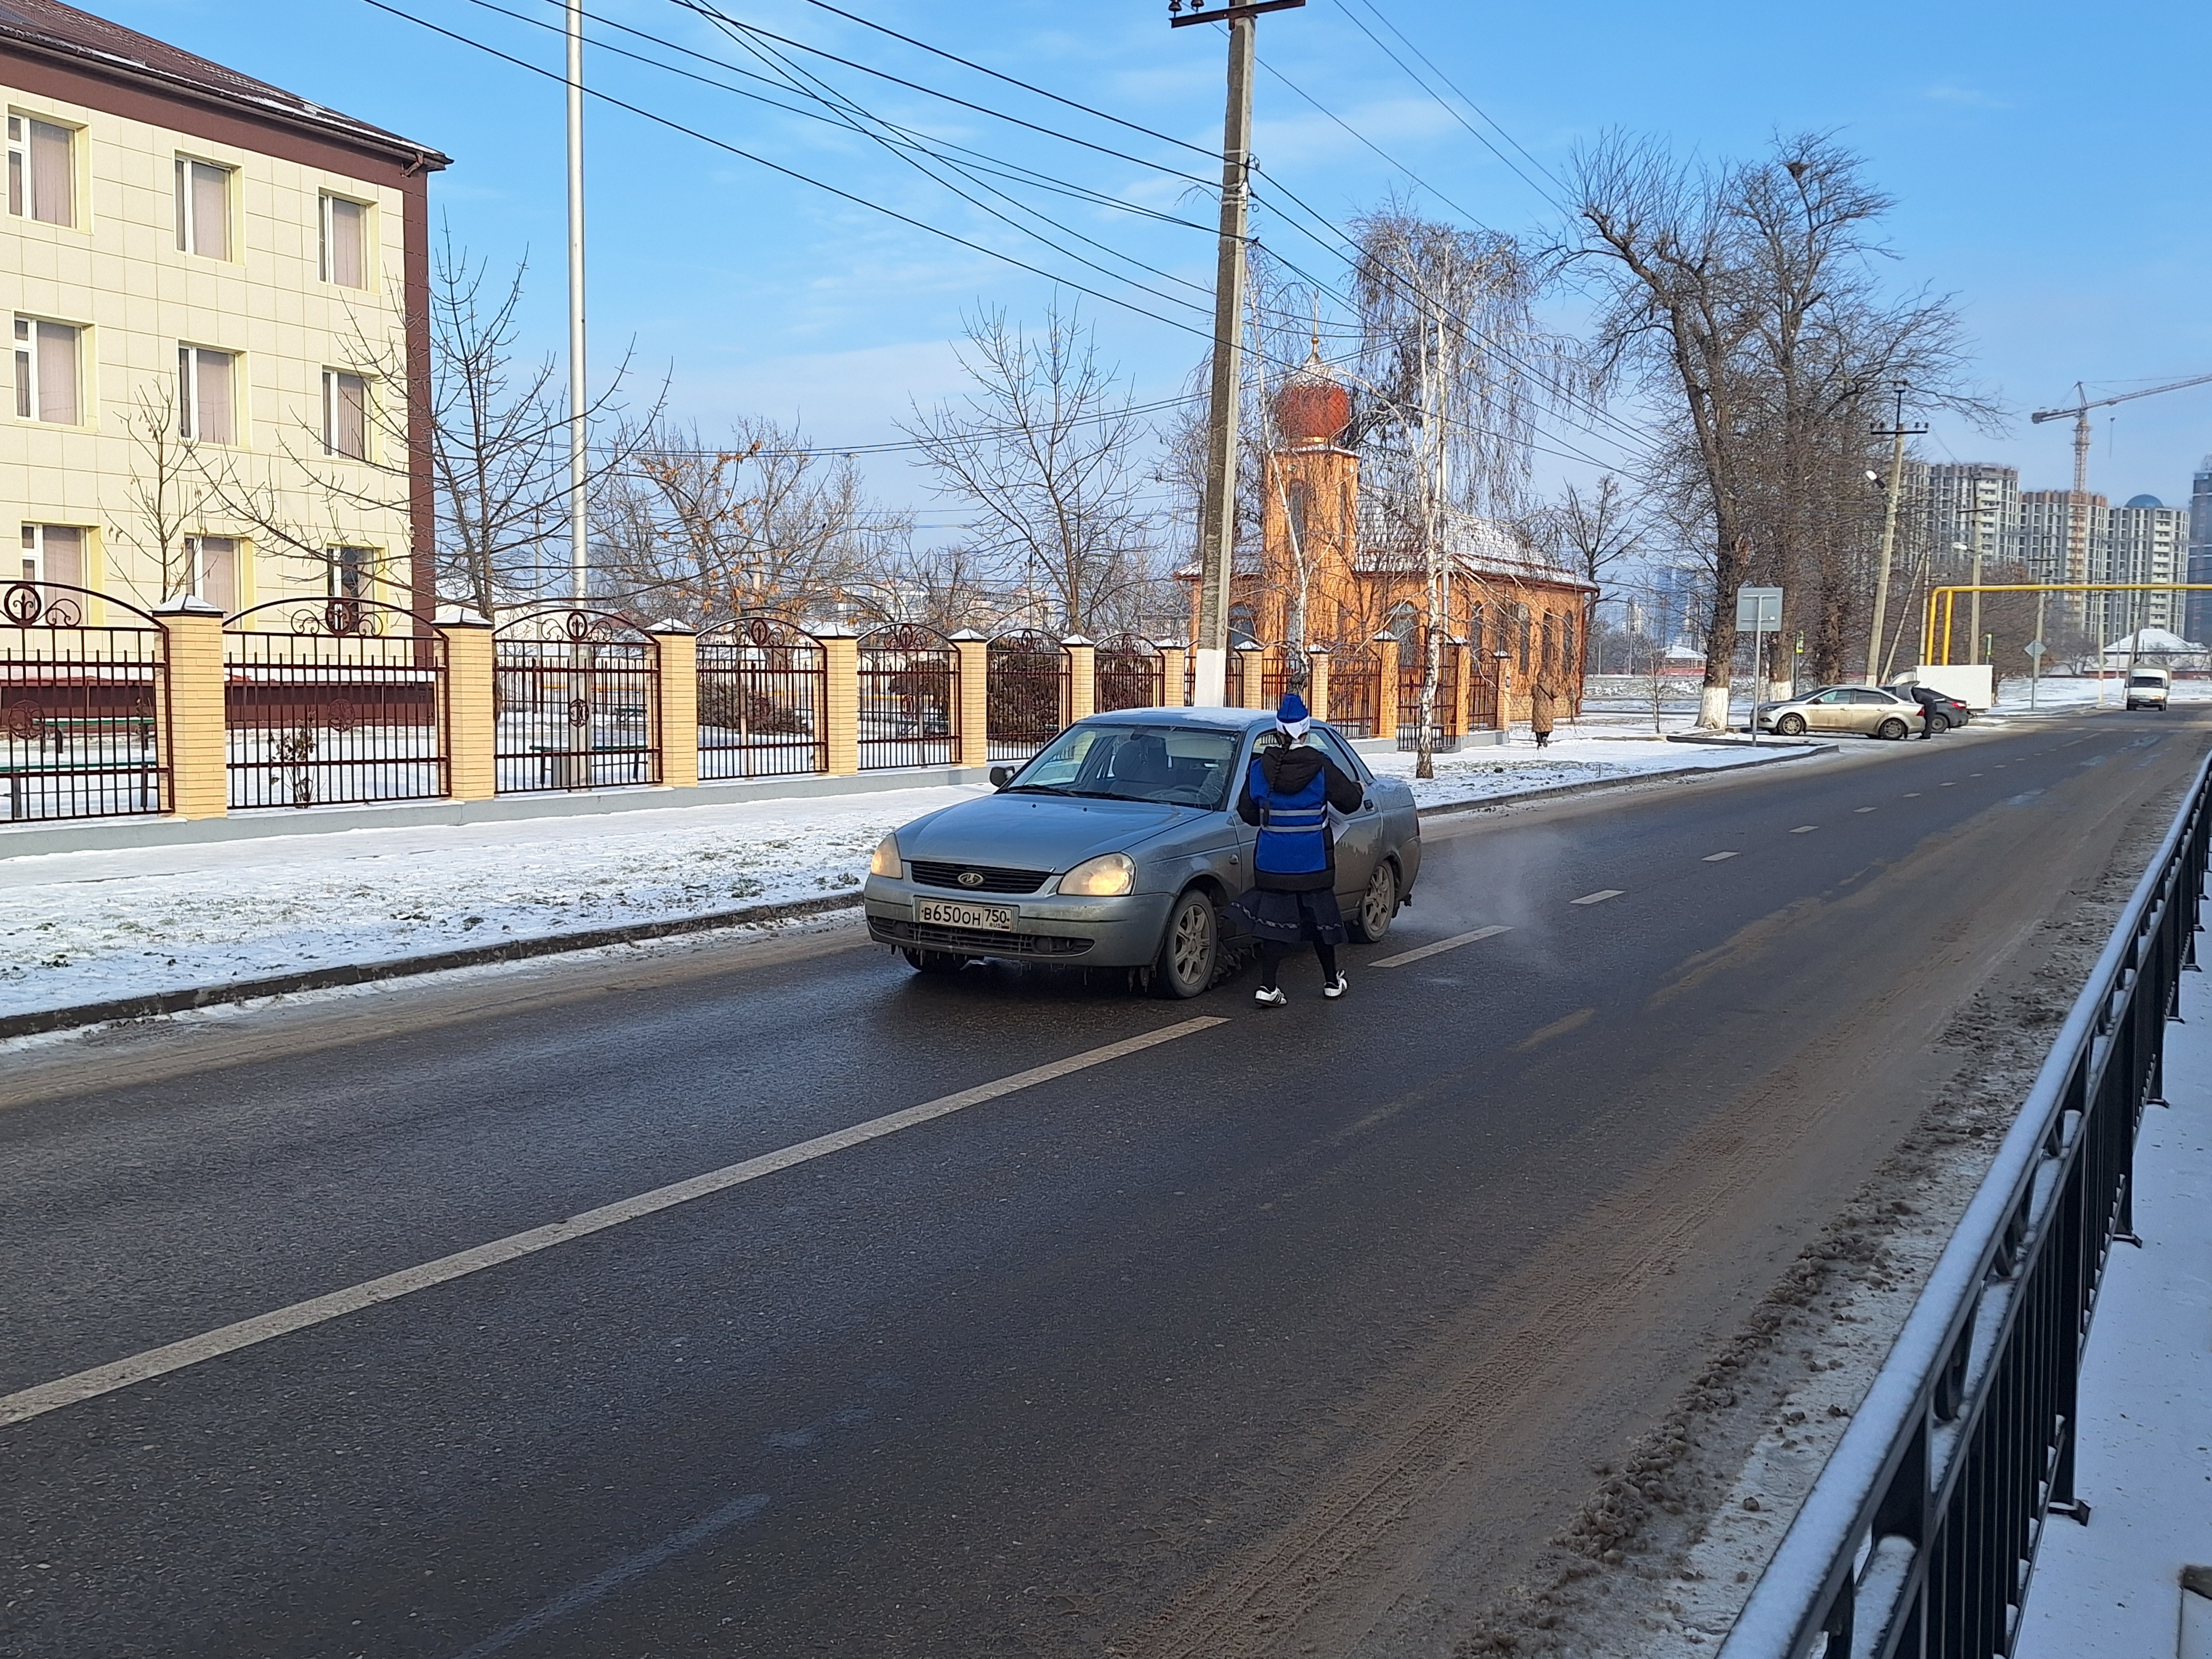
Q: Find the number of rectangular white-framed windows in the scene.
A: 9